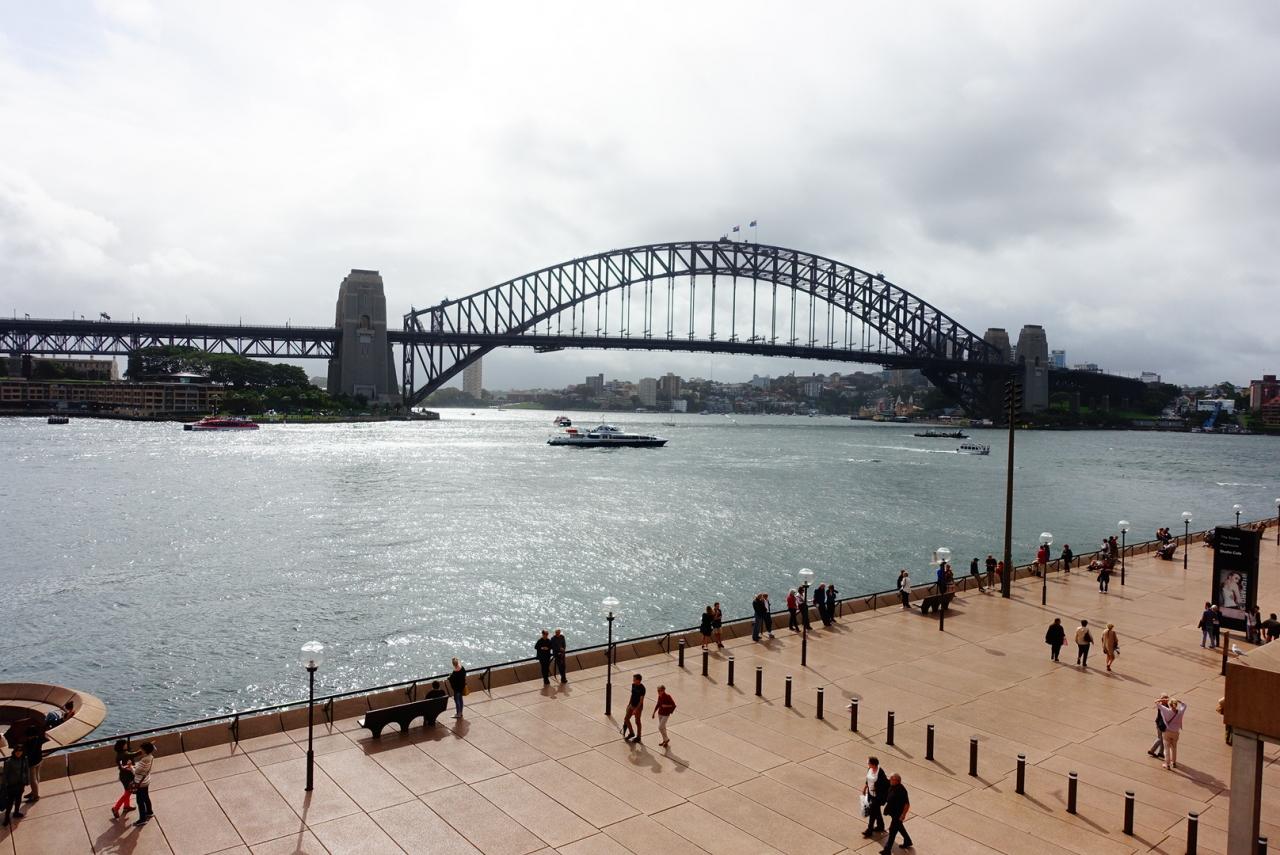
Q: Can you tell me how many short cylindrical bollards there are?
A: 15